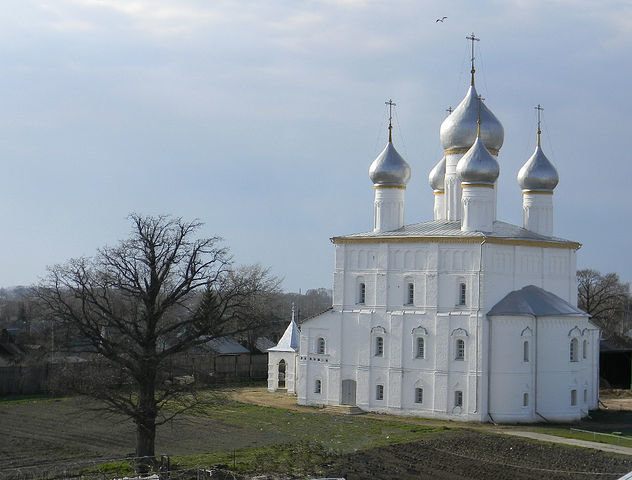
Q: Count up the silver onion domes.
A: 5